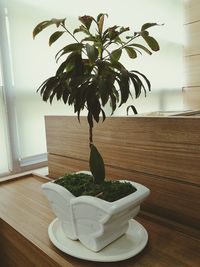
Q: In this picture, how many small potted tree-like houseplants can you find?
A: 1